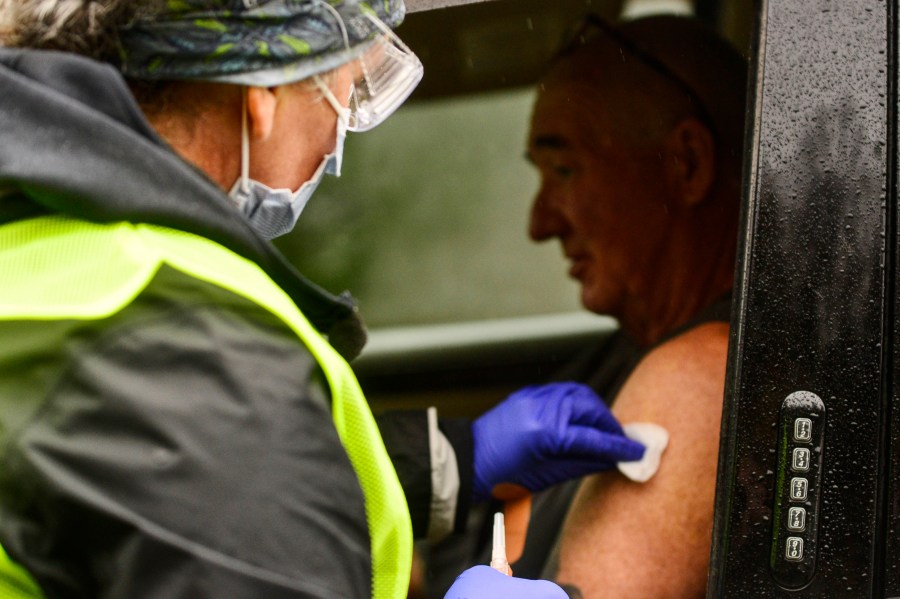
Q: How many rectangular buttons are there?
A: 5